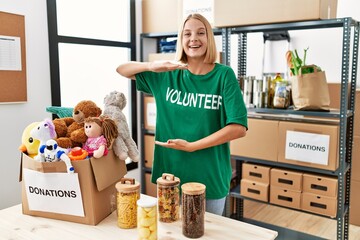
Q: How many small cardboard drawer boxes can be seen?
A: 6